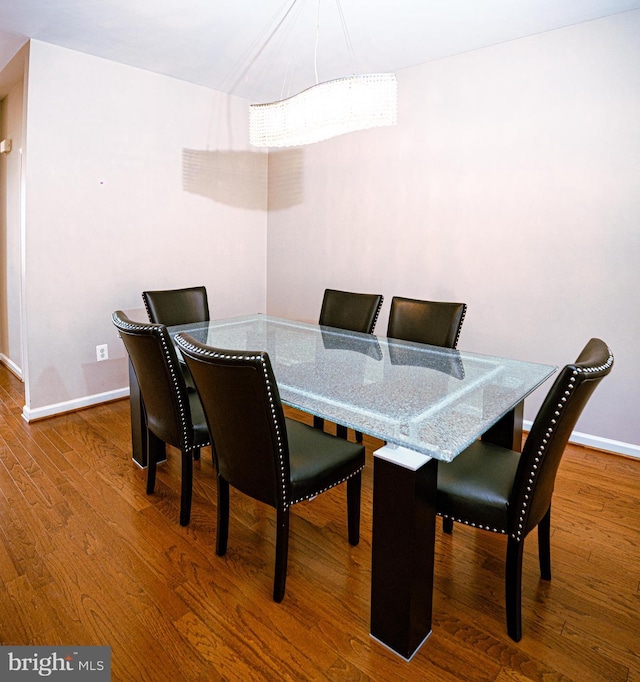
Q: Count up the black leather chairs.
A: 6